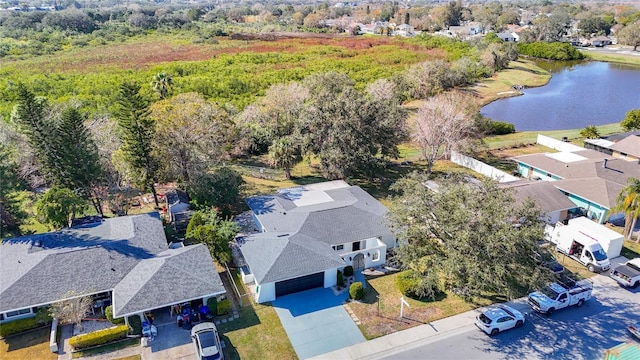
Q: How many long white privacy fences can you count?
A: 2